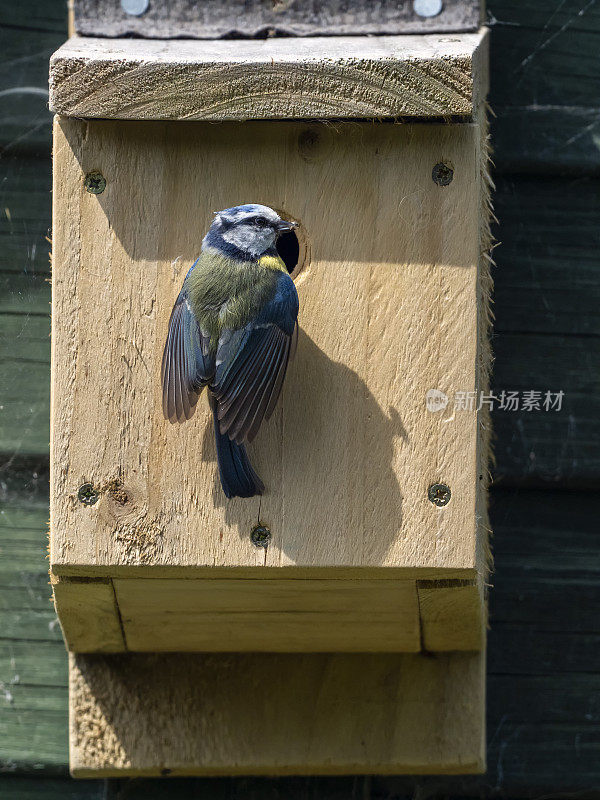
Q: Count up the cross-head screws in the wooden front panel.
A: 5